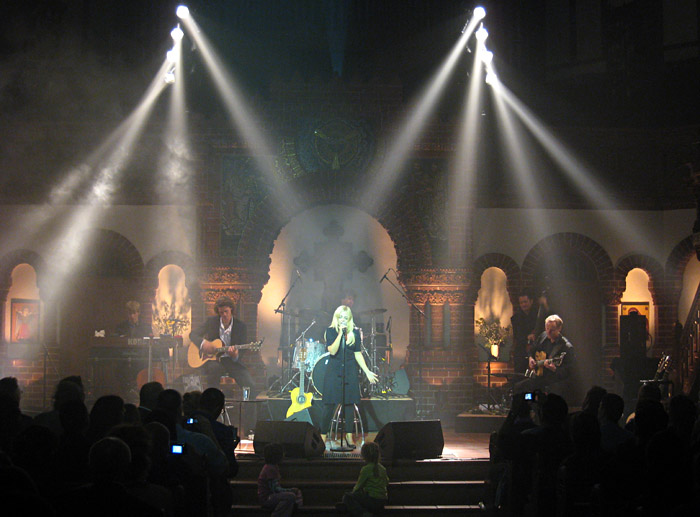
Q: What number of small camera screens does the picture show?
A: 3